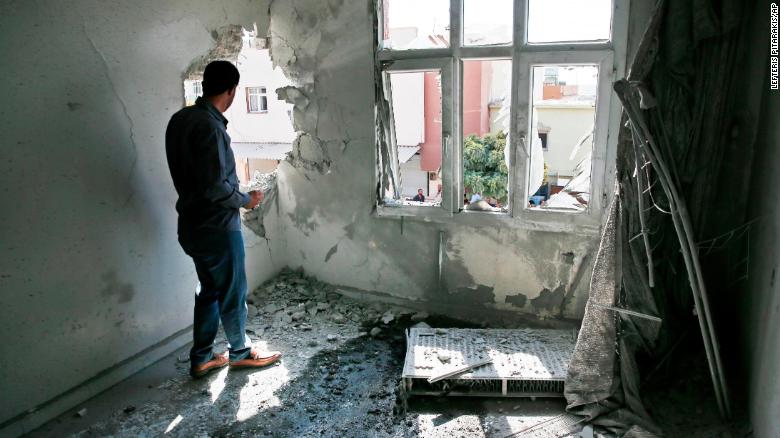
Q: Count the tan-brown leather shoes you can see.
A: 2